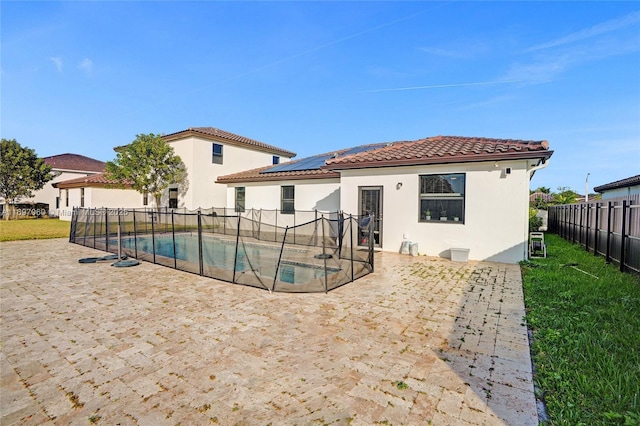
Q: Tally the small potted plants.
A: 3